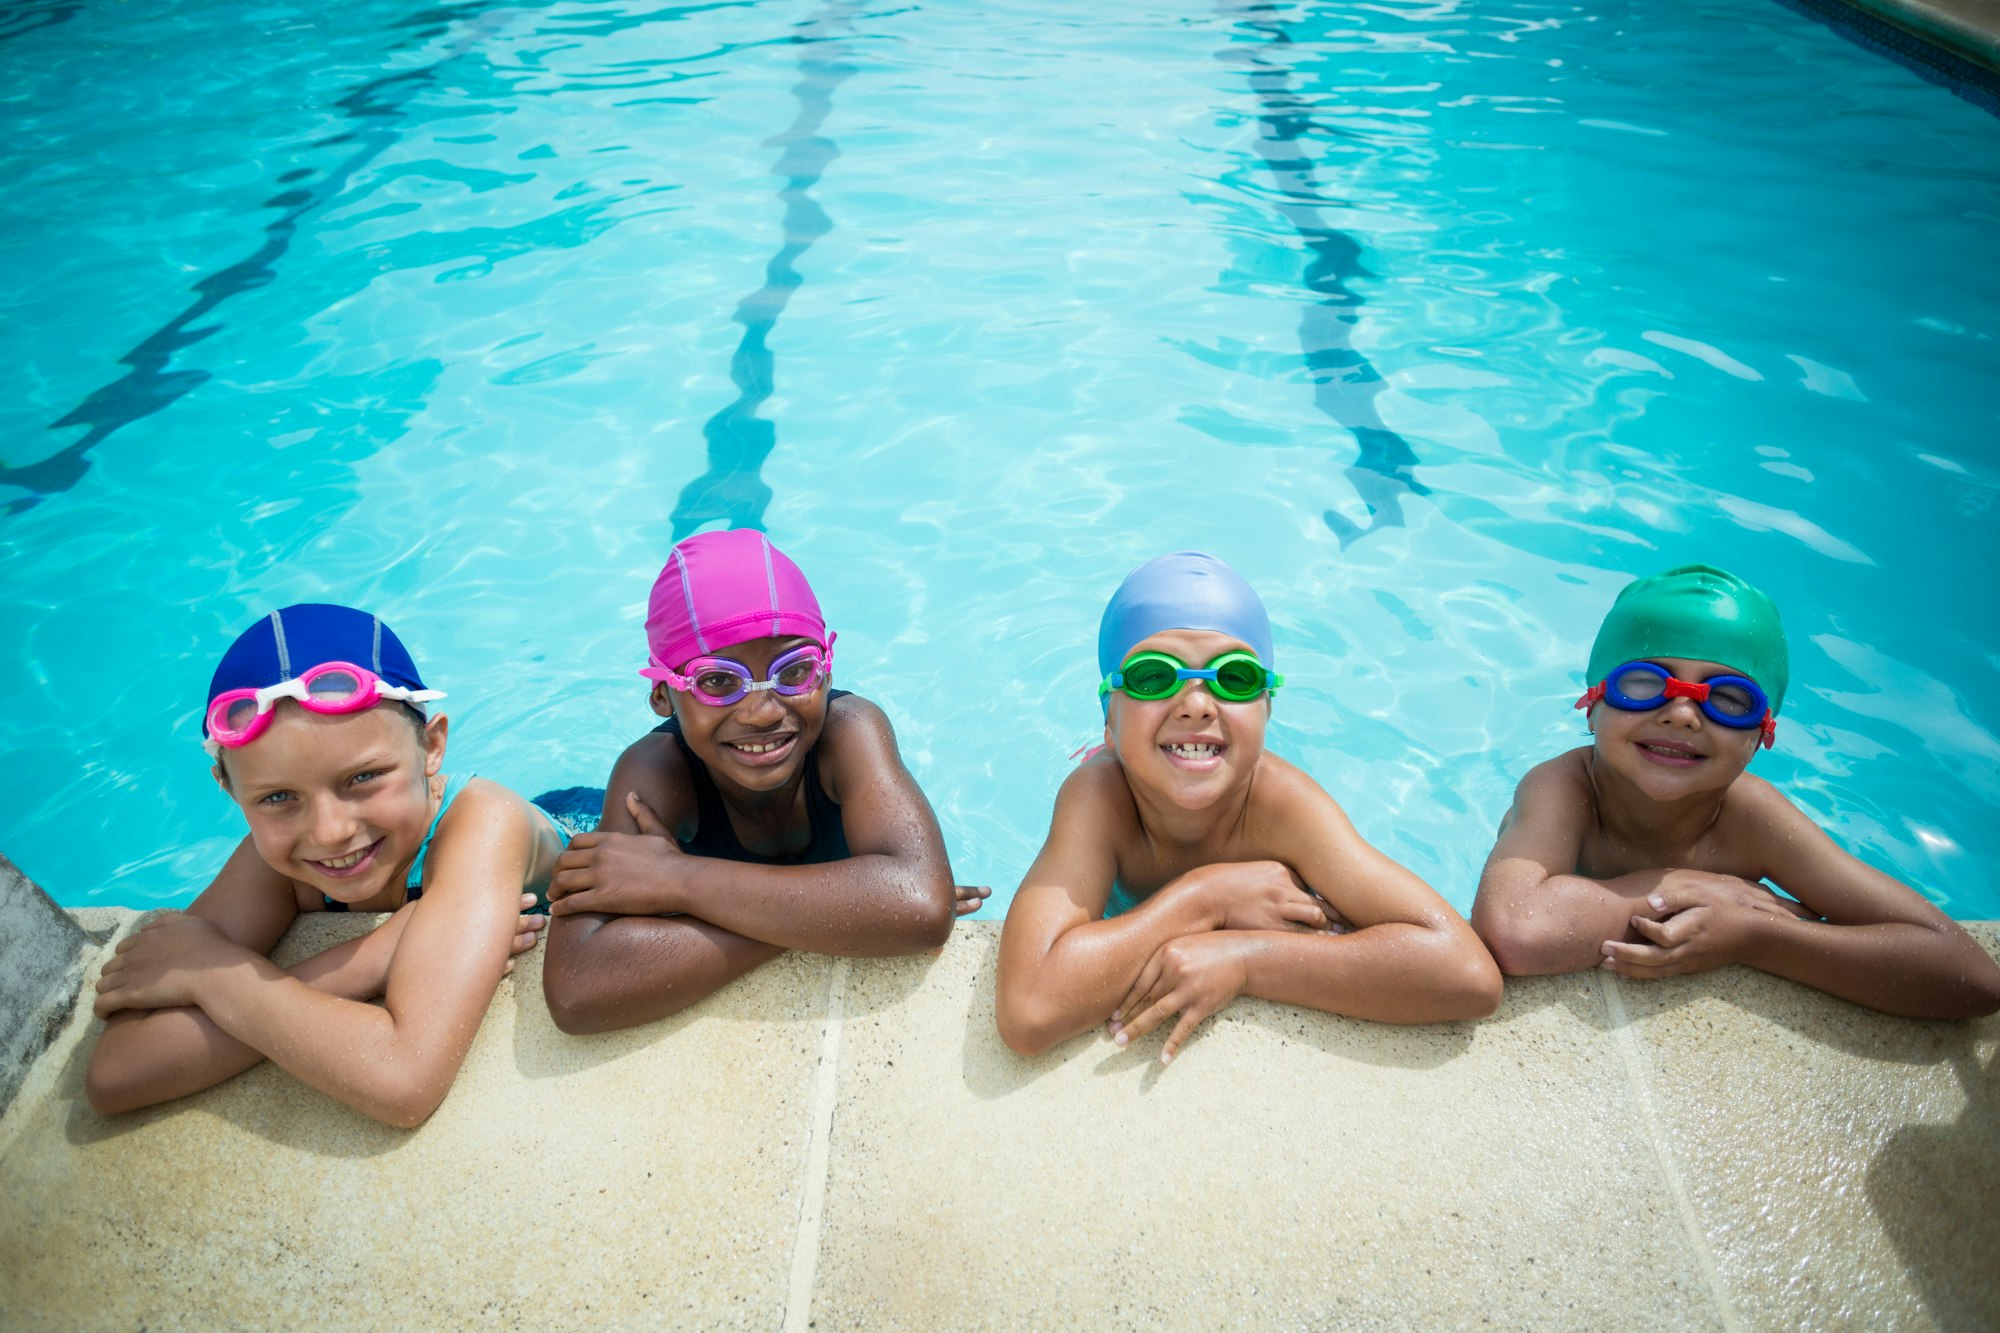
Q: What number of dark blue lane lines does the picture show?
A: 3